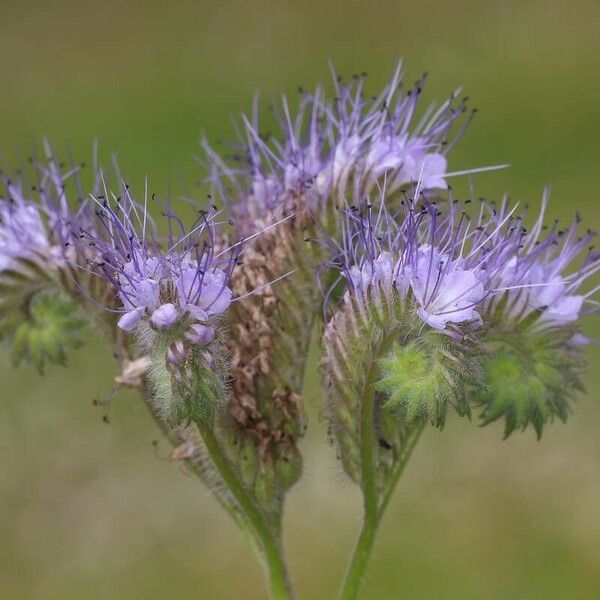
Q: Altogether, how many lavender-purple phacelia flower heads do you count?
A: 5